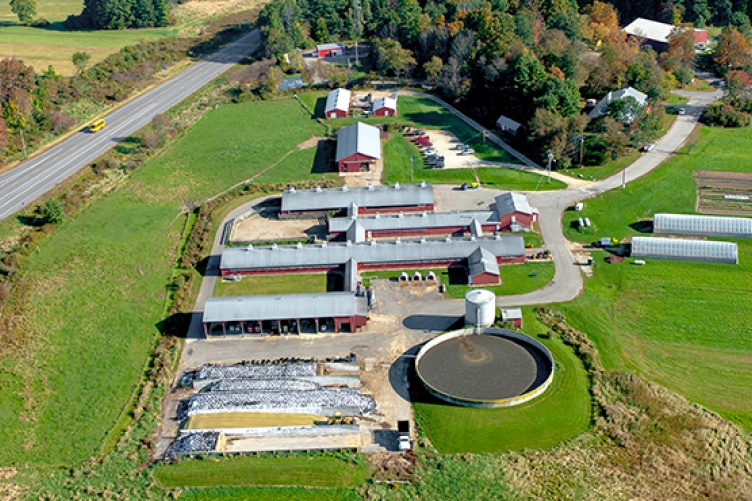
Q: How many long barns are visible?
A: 4